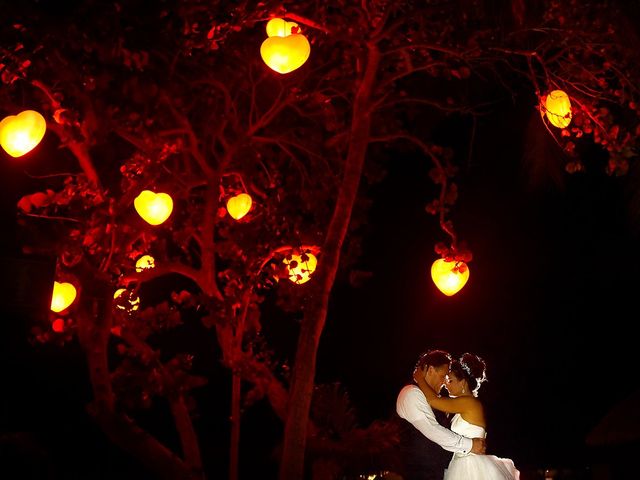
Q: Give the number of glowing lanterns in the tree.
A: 11